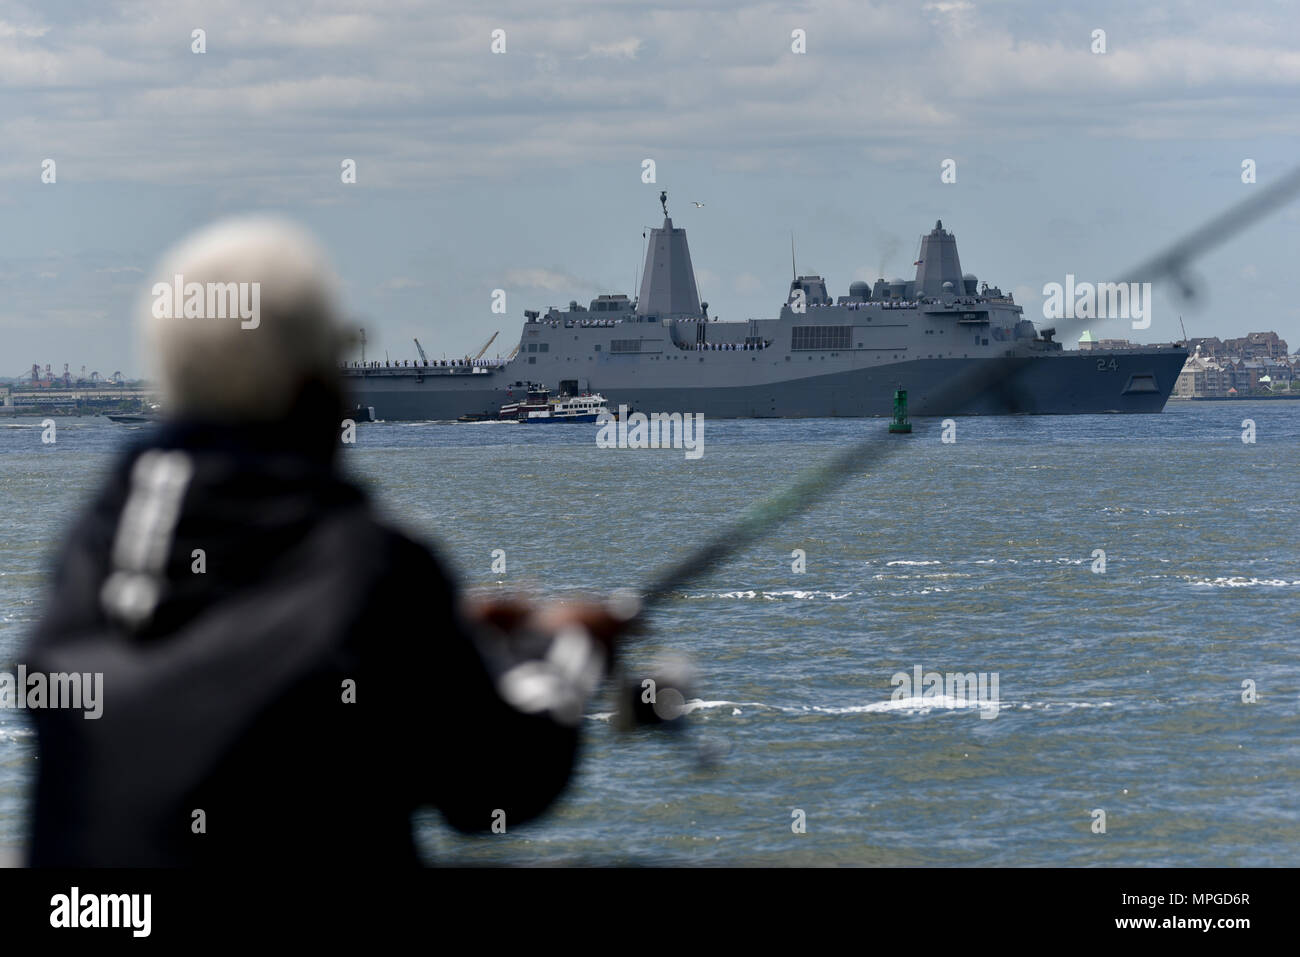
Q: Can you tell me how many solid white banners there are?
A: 0